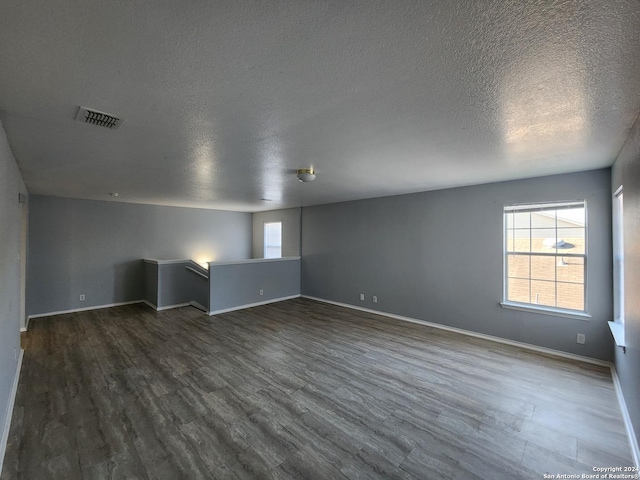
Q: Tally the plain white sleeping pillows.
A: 0